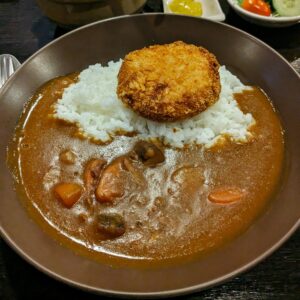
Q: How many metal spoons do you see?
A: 1